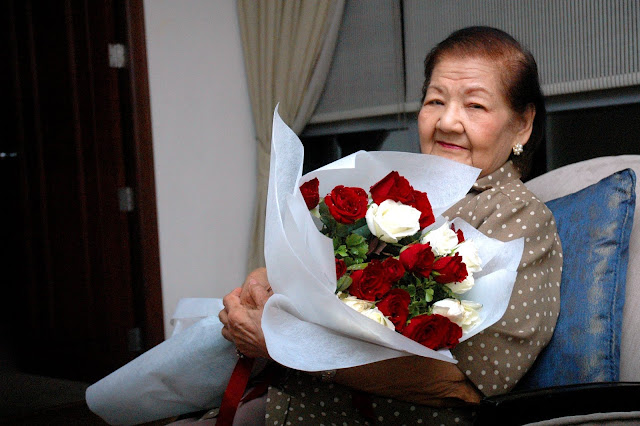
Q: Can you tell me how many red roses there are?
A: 12